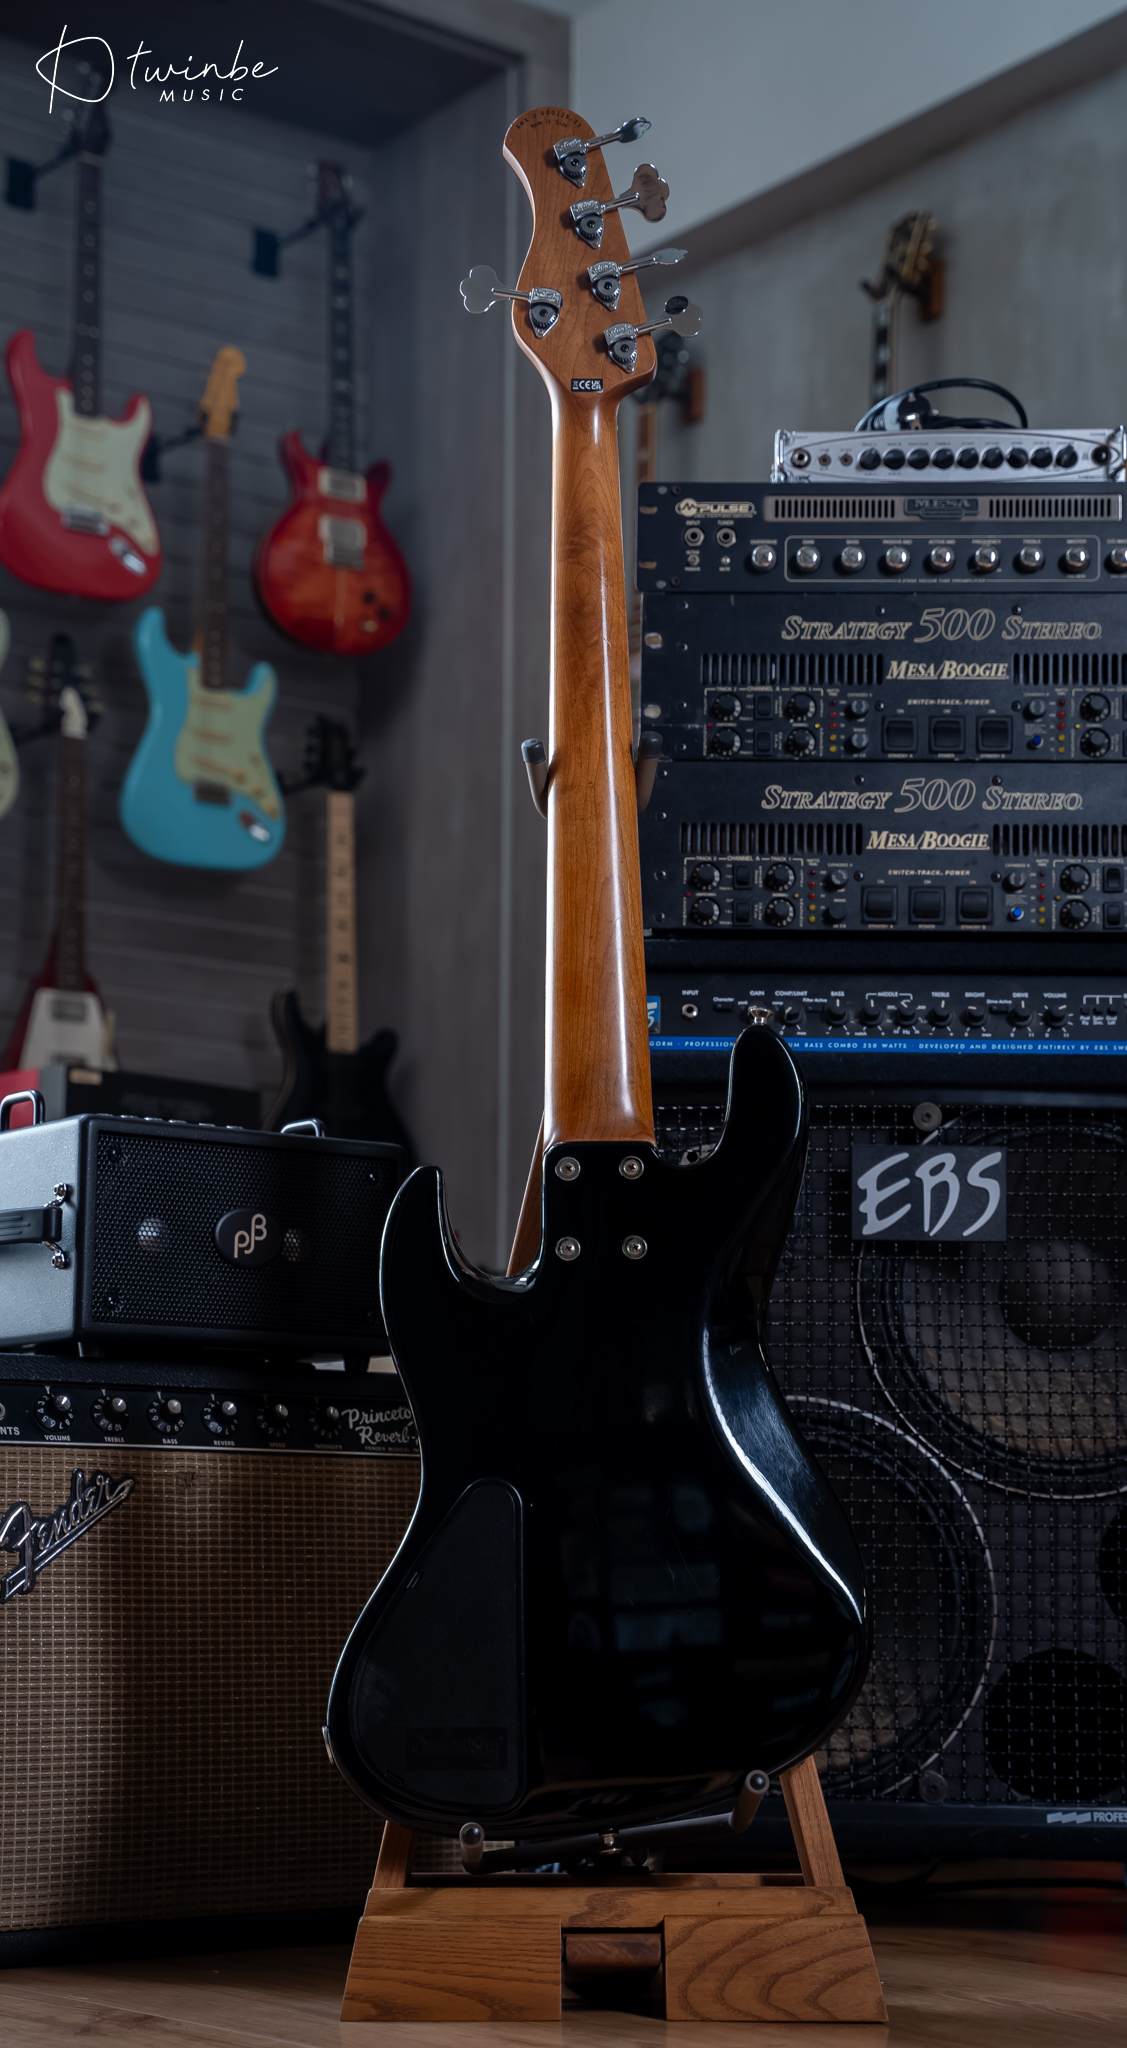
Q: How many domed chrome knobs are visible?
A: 9